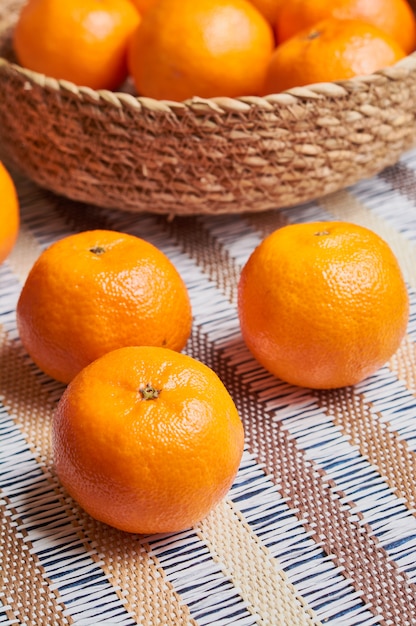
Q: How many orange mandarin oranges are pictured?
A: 10